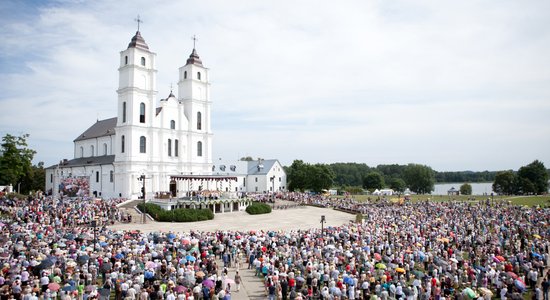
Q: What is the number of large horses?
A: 0